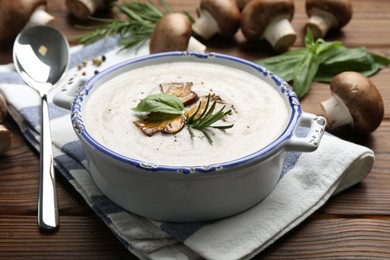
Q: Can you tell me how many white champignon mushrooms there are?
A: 0